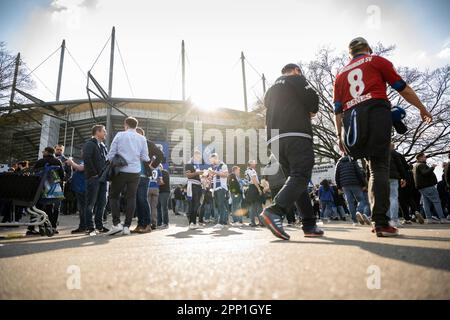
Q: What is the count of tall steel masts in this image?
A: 6